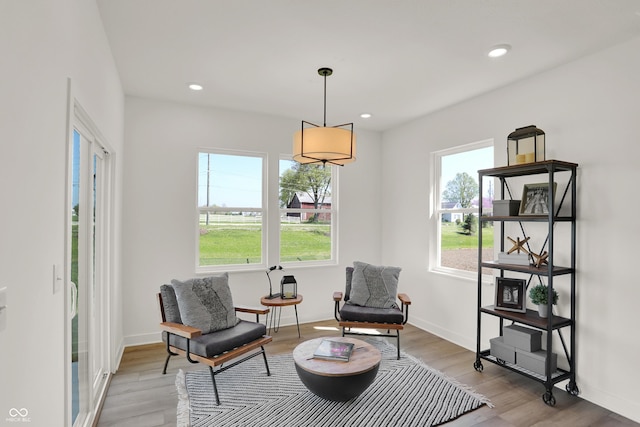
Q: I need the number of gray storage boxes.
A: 4